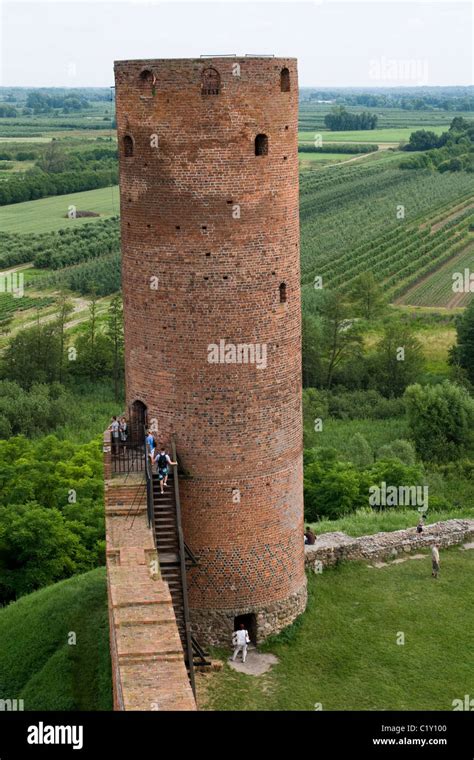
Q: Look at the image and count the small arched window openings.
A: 6